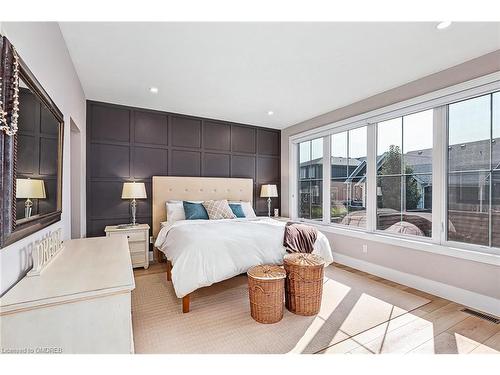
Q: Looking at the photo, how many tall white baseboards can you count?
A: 1